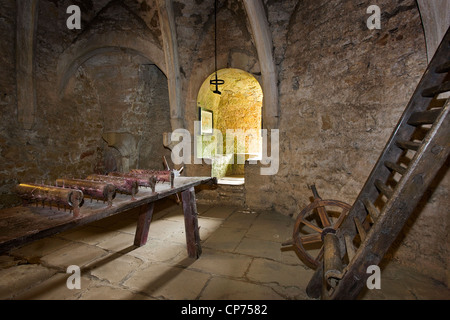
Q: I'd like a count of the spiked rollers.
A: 5